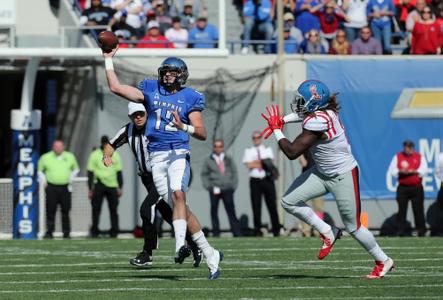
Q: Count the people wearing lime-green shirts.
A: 2